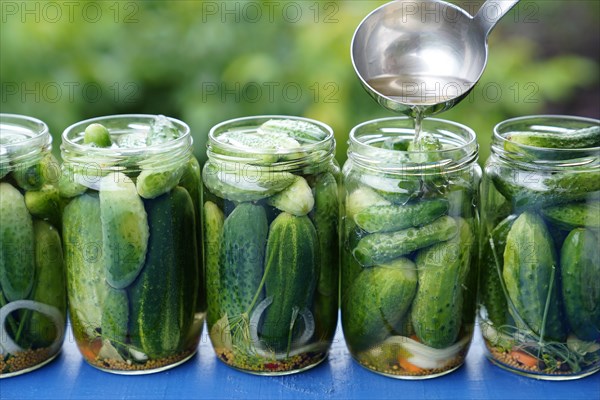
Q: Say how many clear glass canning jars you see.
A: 5